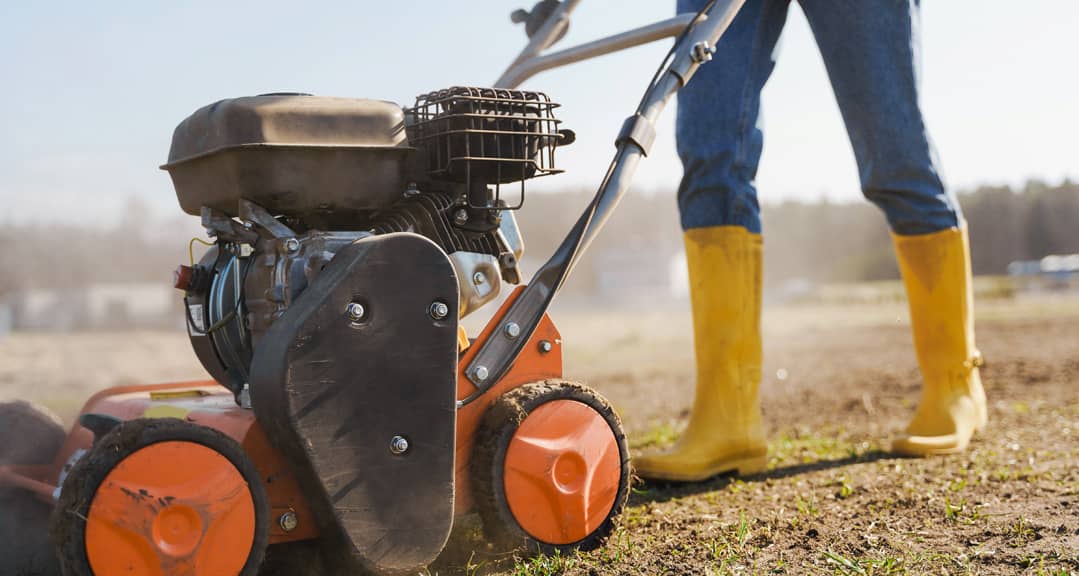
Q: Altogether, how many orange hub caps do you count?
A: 2